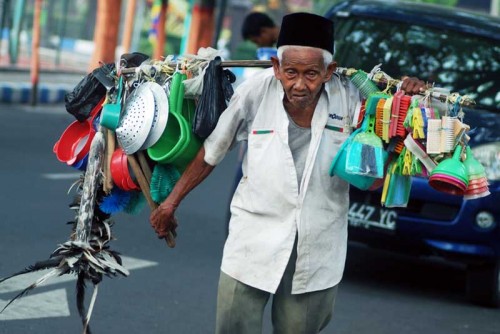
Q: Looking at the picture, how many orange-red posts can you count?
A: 5